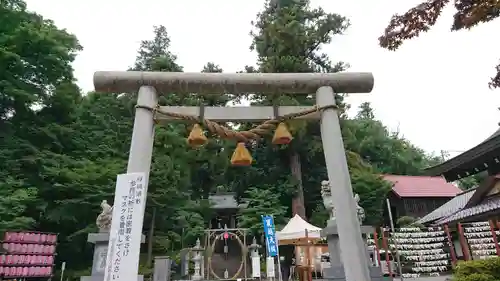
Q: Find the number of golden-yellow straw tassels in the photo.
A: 3